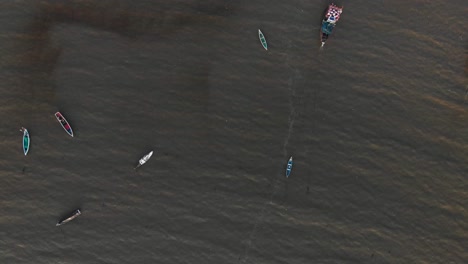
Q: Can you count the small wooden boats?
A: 6